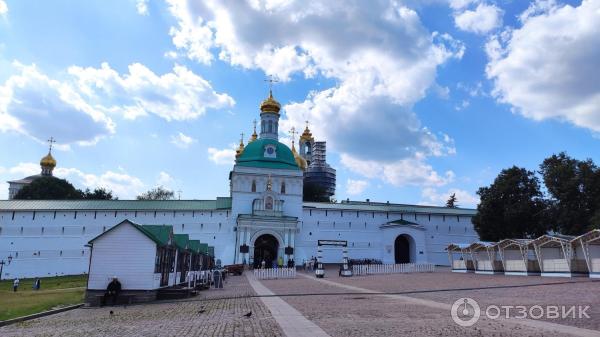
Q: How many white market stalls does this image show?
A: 5